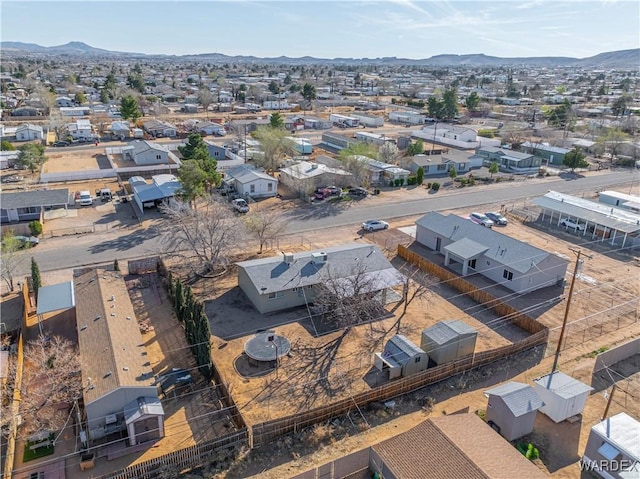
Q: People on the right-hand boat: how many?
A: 0